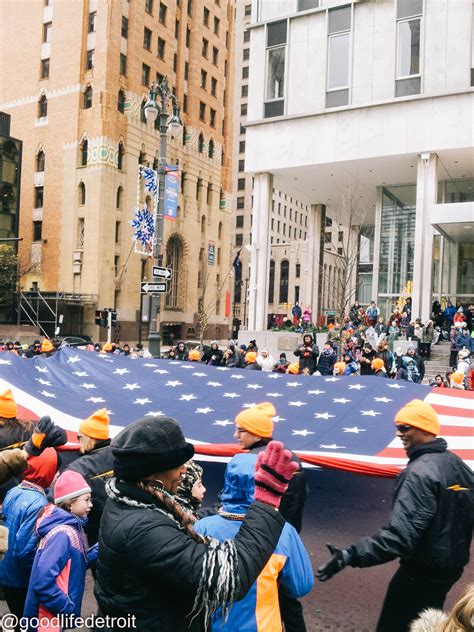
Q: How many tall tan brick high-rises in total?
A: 1